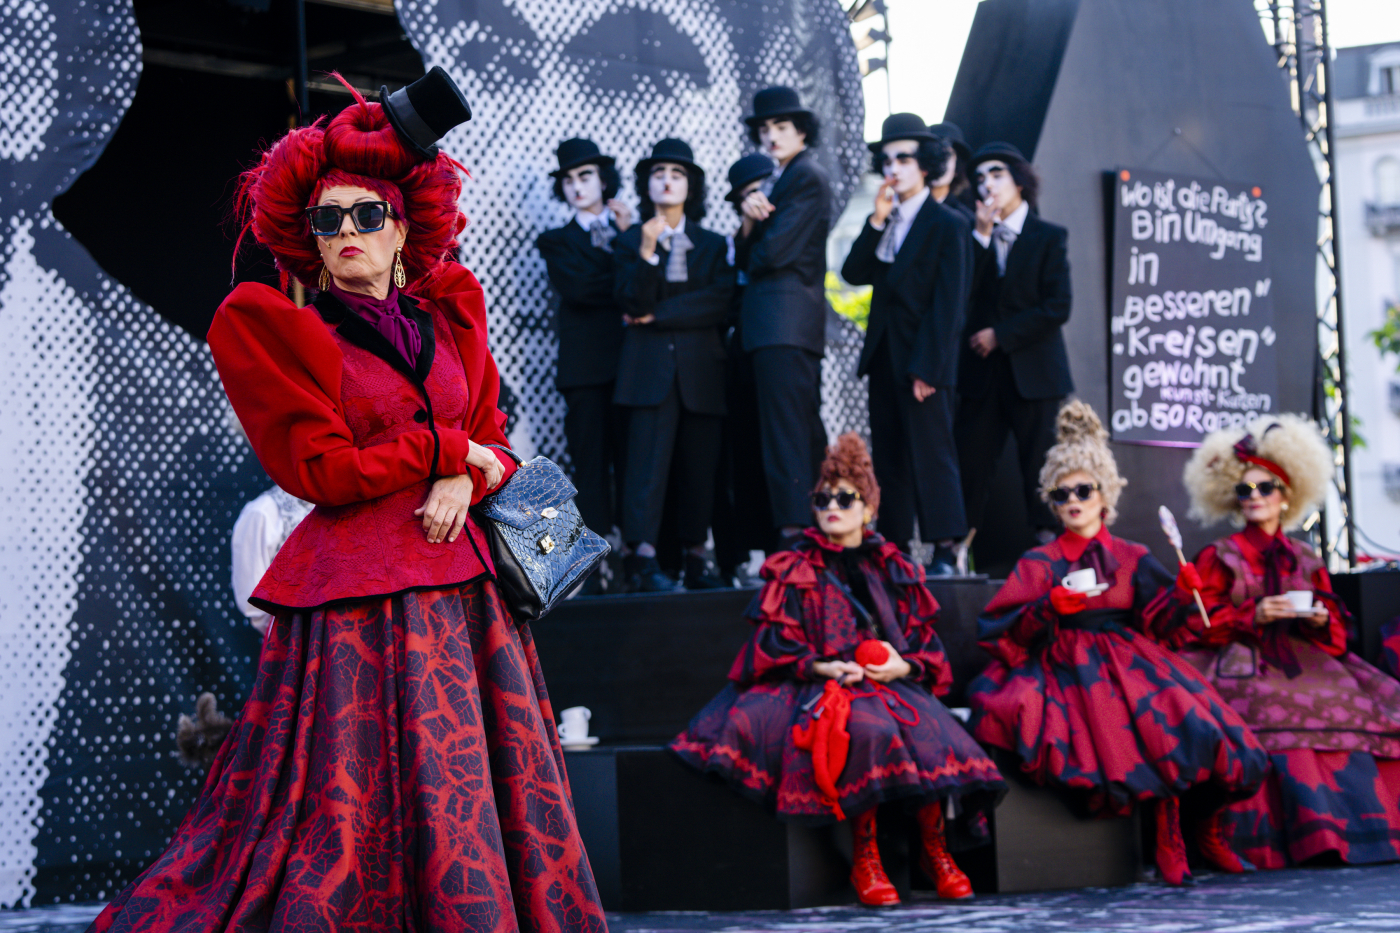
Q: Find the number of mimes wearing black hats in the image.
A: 7